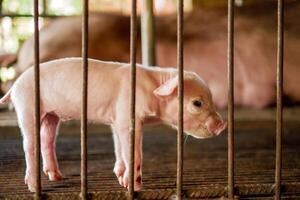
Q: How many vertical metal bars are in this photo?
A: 6